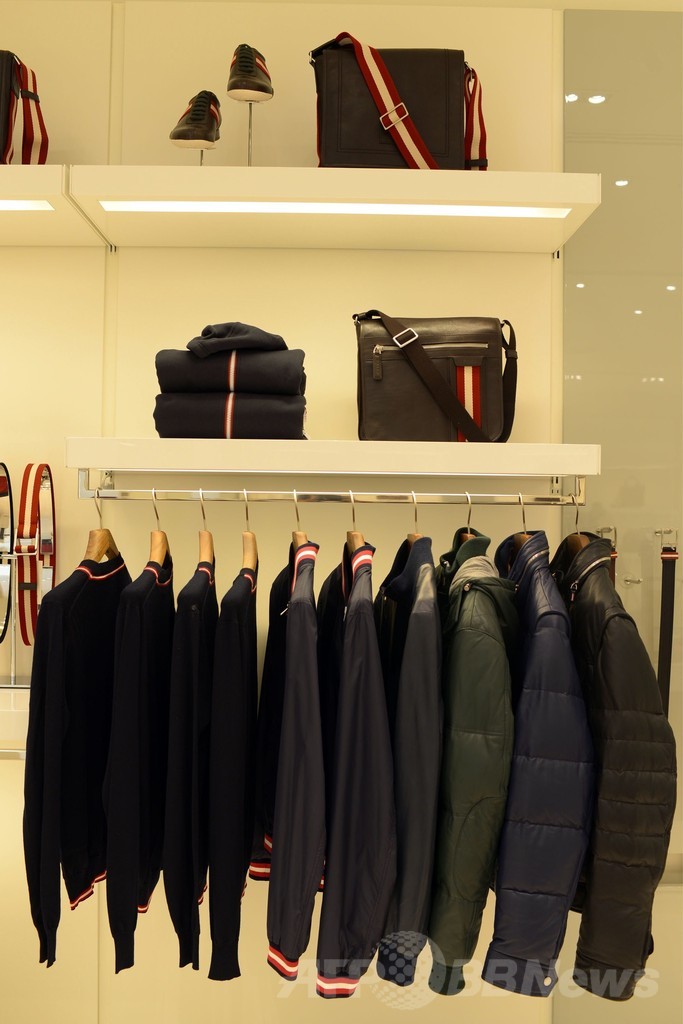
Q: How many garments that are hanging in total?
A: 10